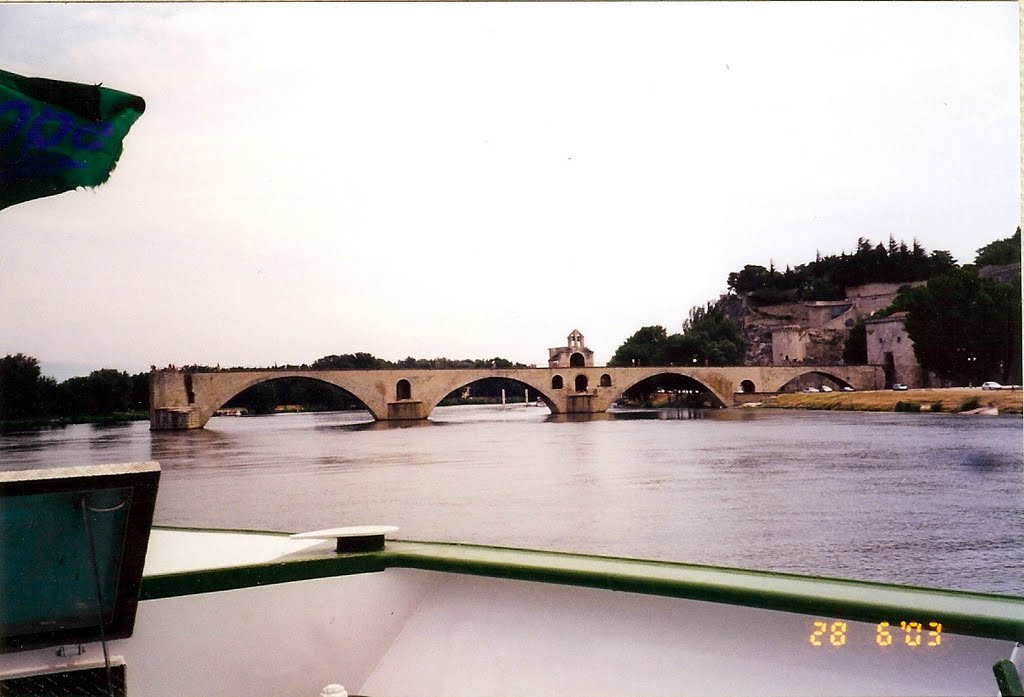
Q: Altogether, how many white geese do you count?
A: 0